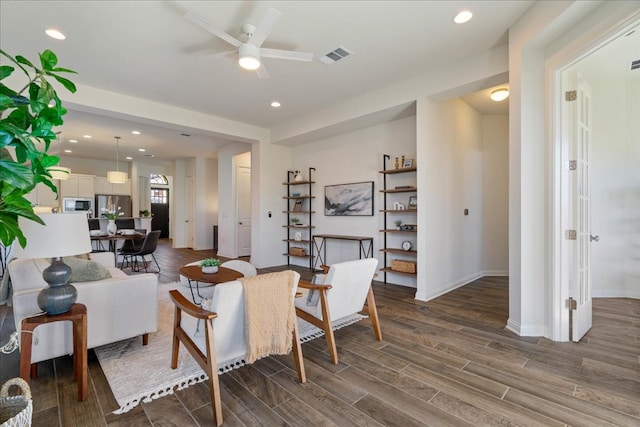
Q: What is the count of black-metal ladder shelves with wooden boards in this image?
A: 2